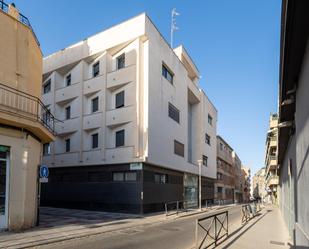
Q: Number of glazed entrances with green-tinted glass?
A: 1